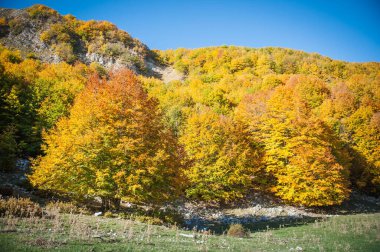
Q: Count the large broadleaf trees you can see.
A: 3